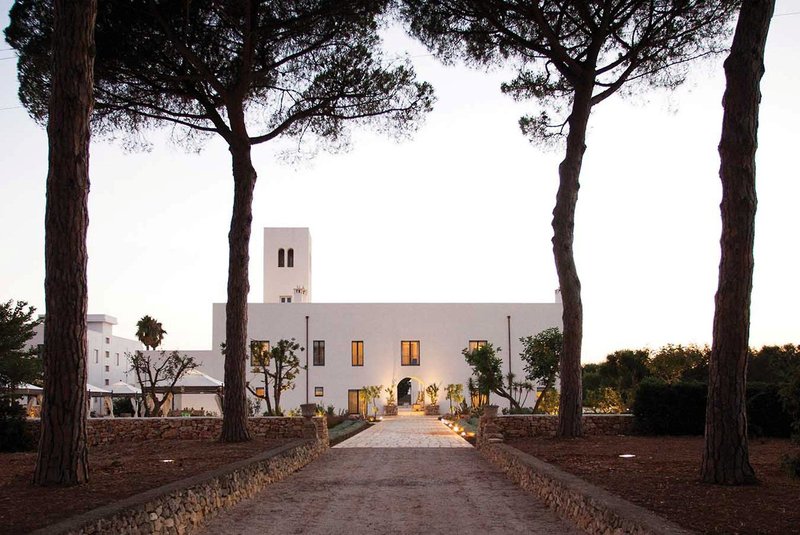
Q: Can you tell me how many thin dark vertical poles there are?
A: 2